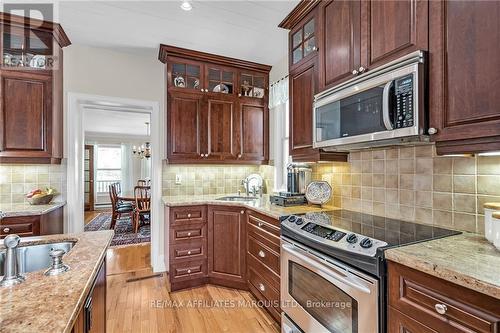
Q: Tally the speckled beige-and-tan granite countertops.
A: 4